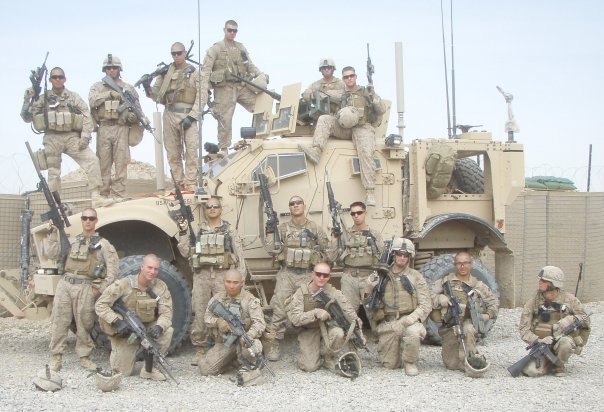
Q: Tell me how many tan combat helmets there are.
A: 10